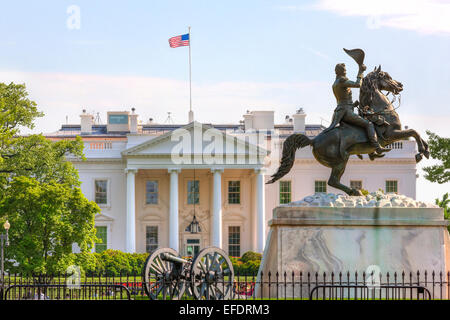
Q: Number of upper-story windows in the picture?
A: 8